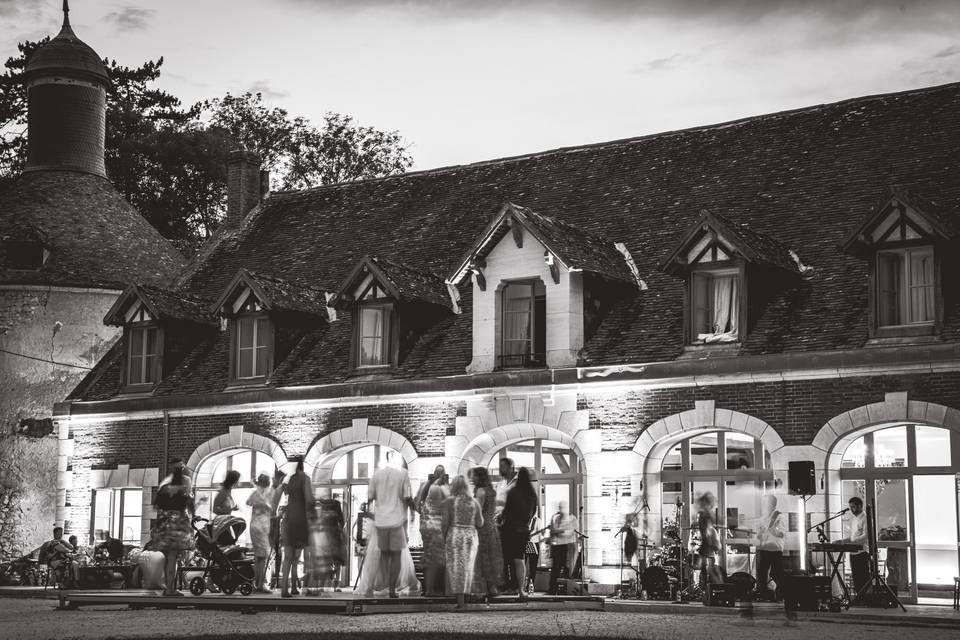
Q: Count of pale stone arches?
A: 5